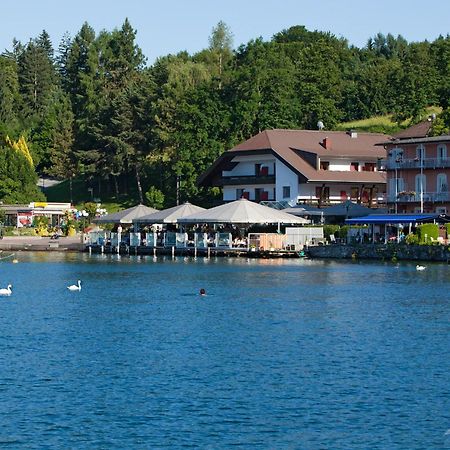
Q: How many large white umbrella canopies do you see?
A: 3